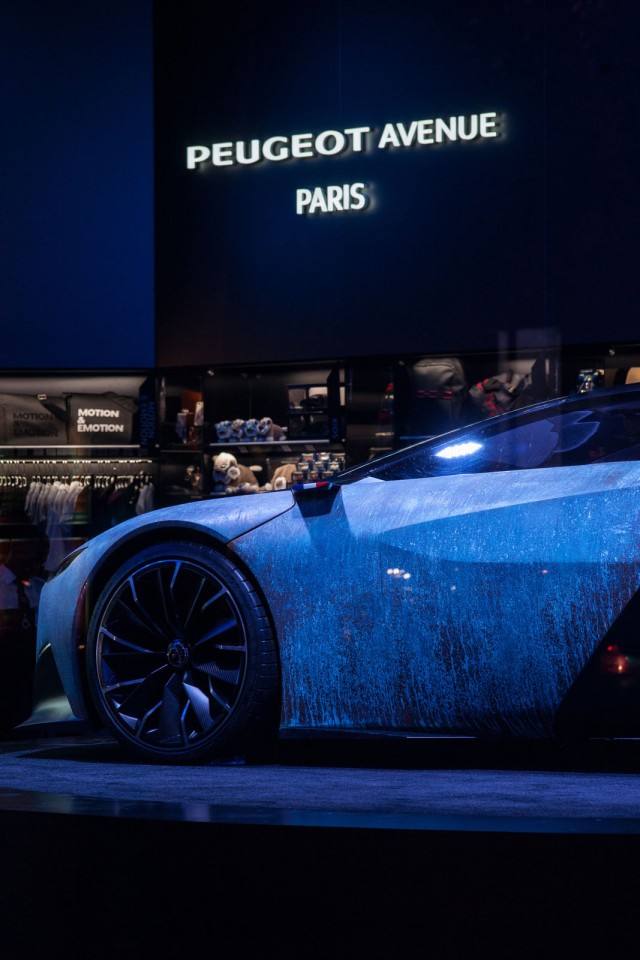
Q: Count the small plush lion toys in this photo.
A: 4